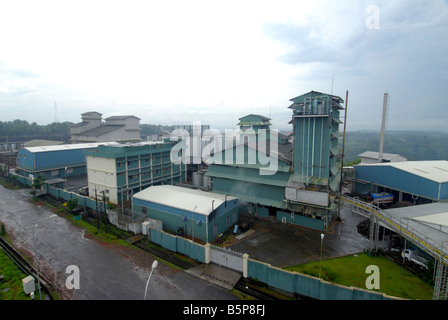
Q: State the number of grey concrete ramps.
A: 1